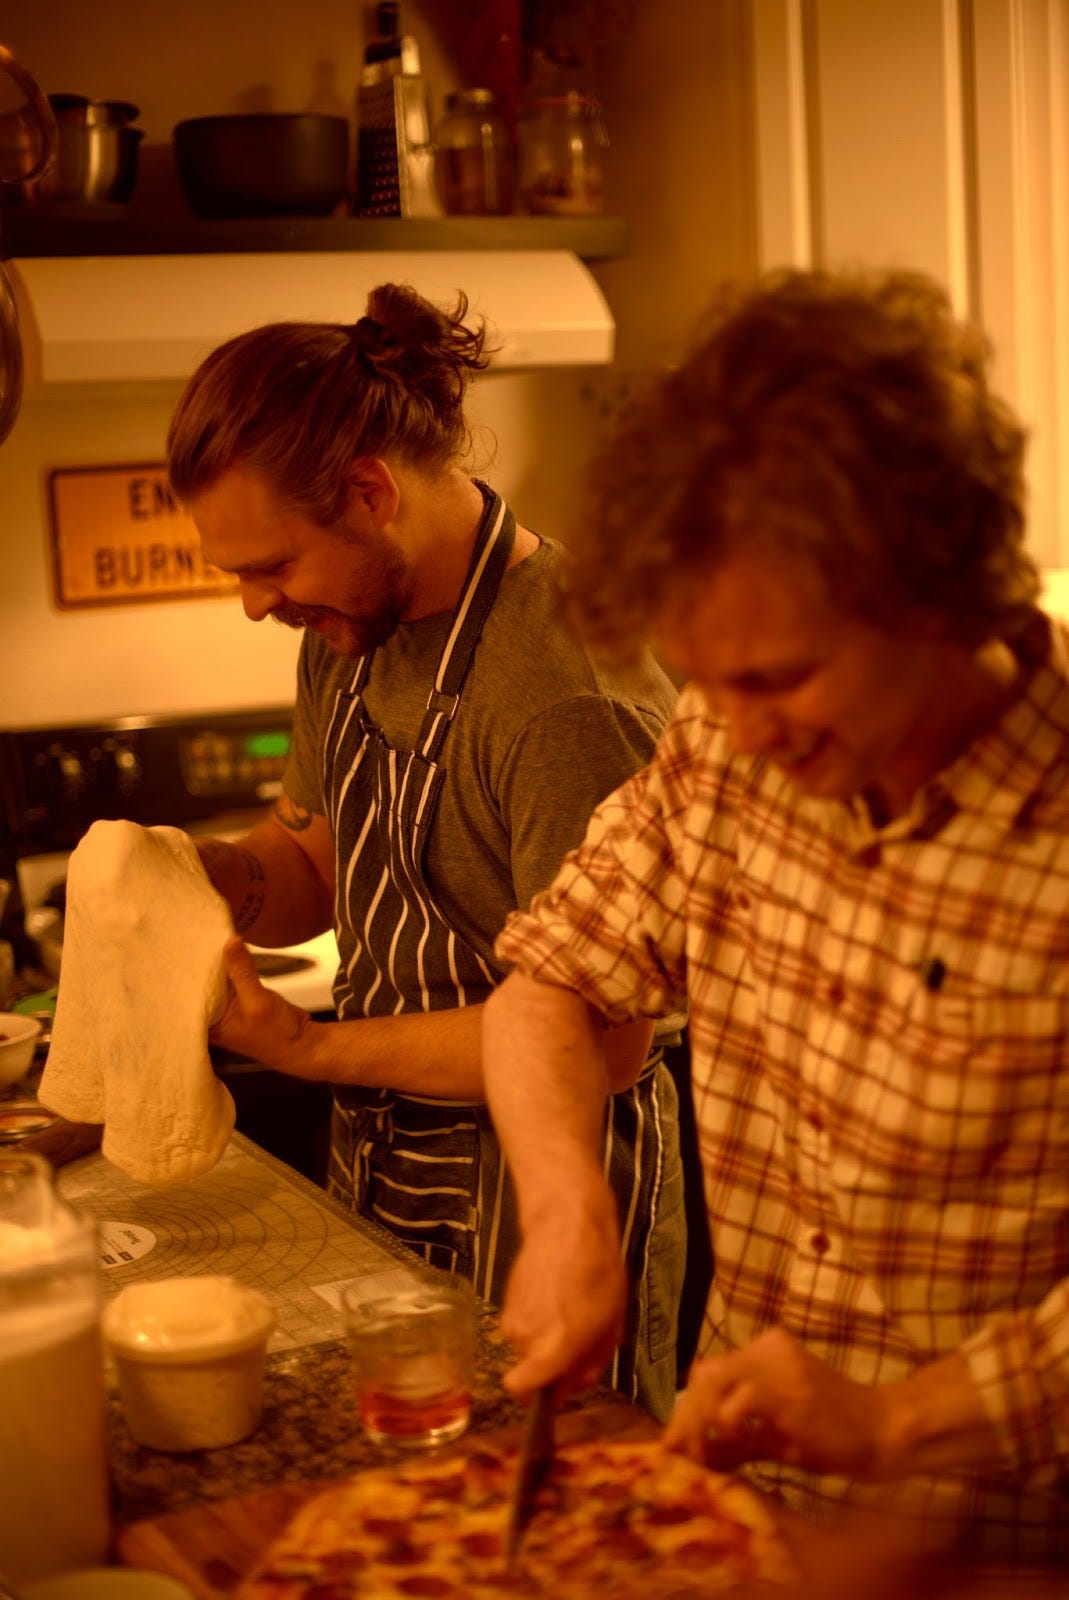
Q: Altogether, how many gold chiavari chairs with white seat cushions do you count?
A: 0